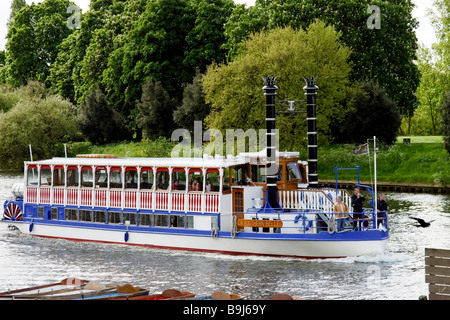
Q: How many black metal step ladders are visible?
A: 0